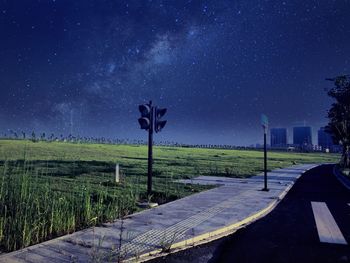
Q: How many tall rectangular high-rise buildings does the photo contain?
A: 3